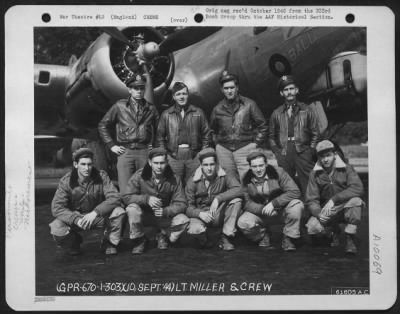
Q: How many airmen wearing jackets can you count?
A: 9